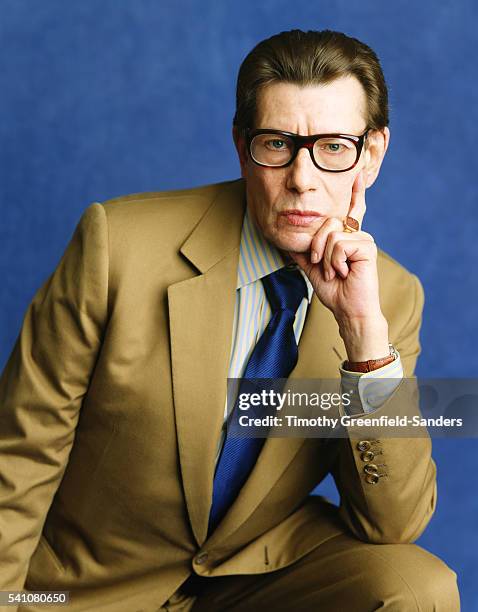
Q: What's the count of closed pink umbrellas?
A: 0